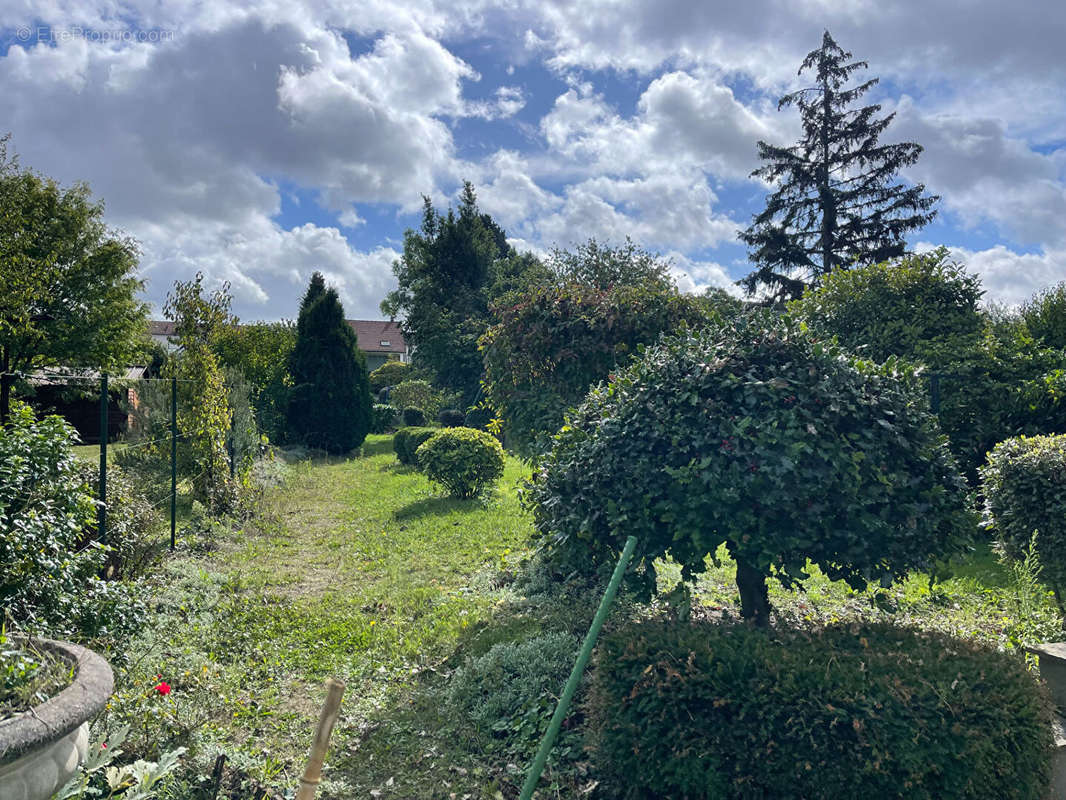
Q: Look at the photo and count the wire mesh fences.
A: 1